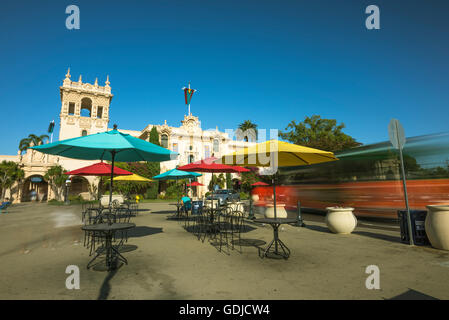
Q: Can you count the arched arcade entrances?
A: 2